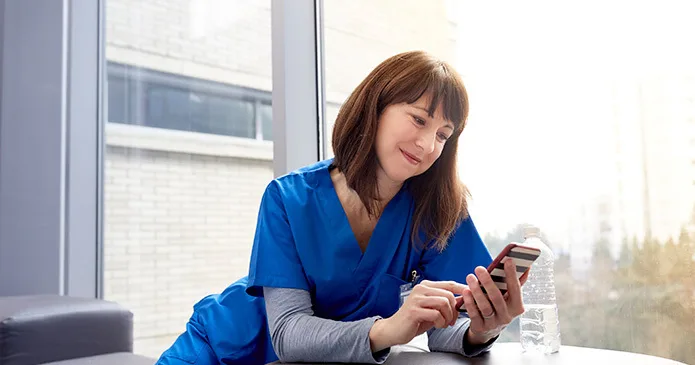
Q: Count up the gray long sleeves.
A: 2